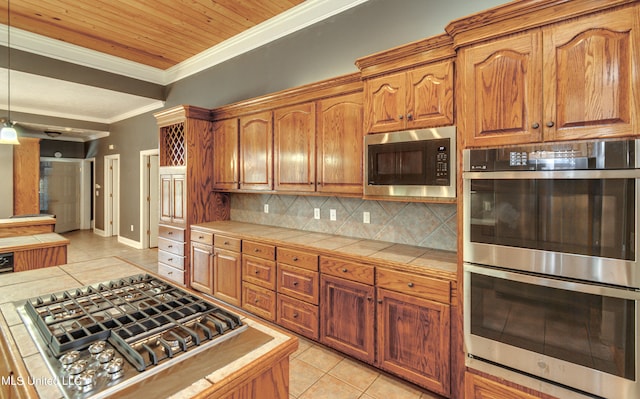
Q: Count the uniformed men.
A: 0